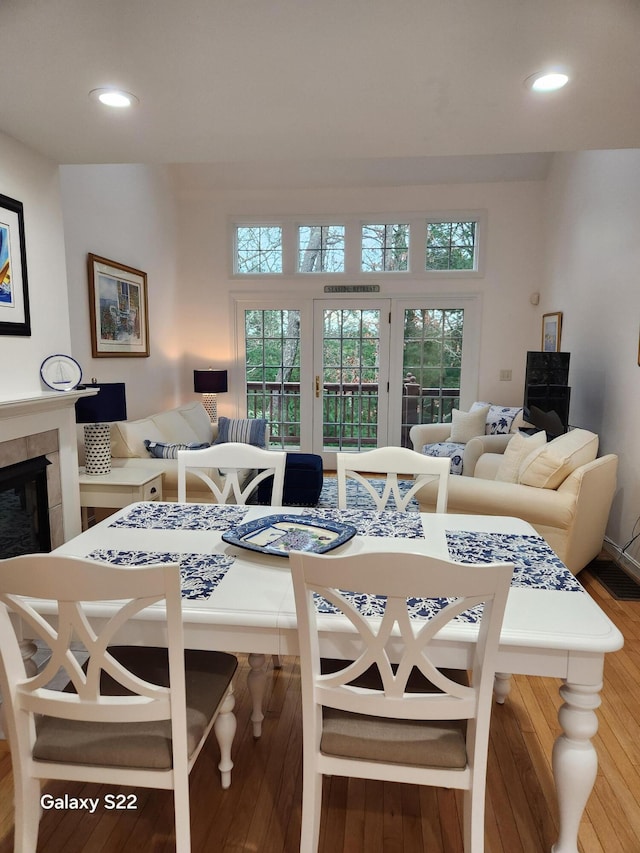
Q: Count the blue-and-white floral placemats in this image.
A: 5